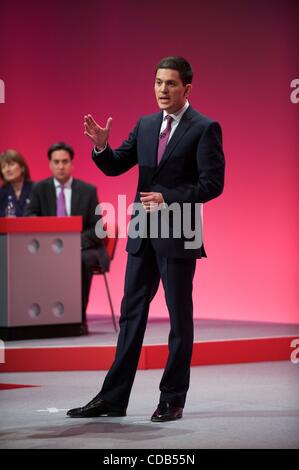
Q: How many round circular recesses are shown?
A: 4